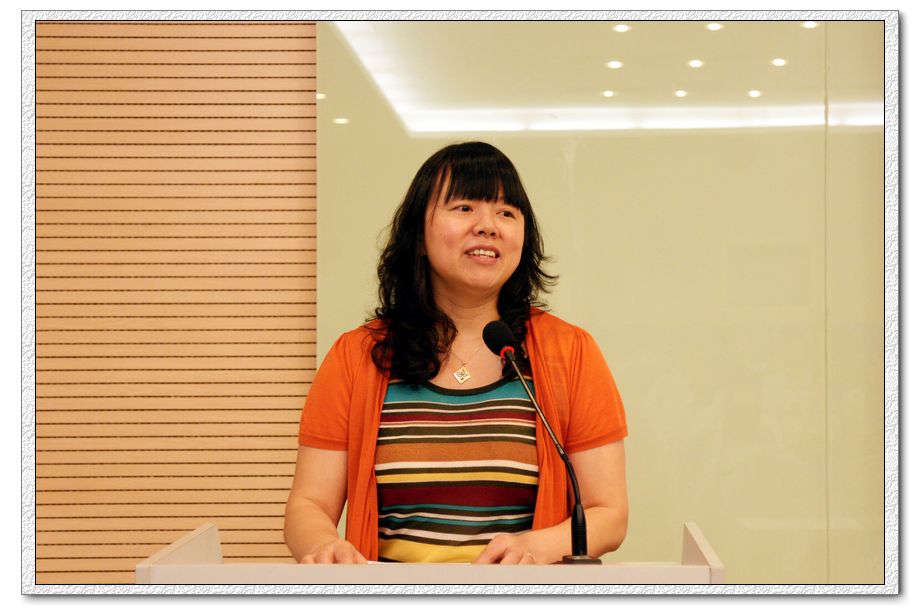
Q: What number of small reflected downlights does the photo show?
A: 11